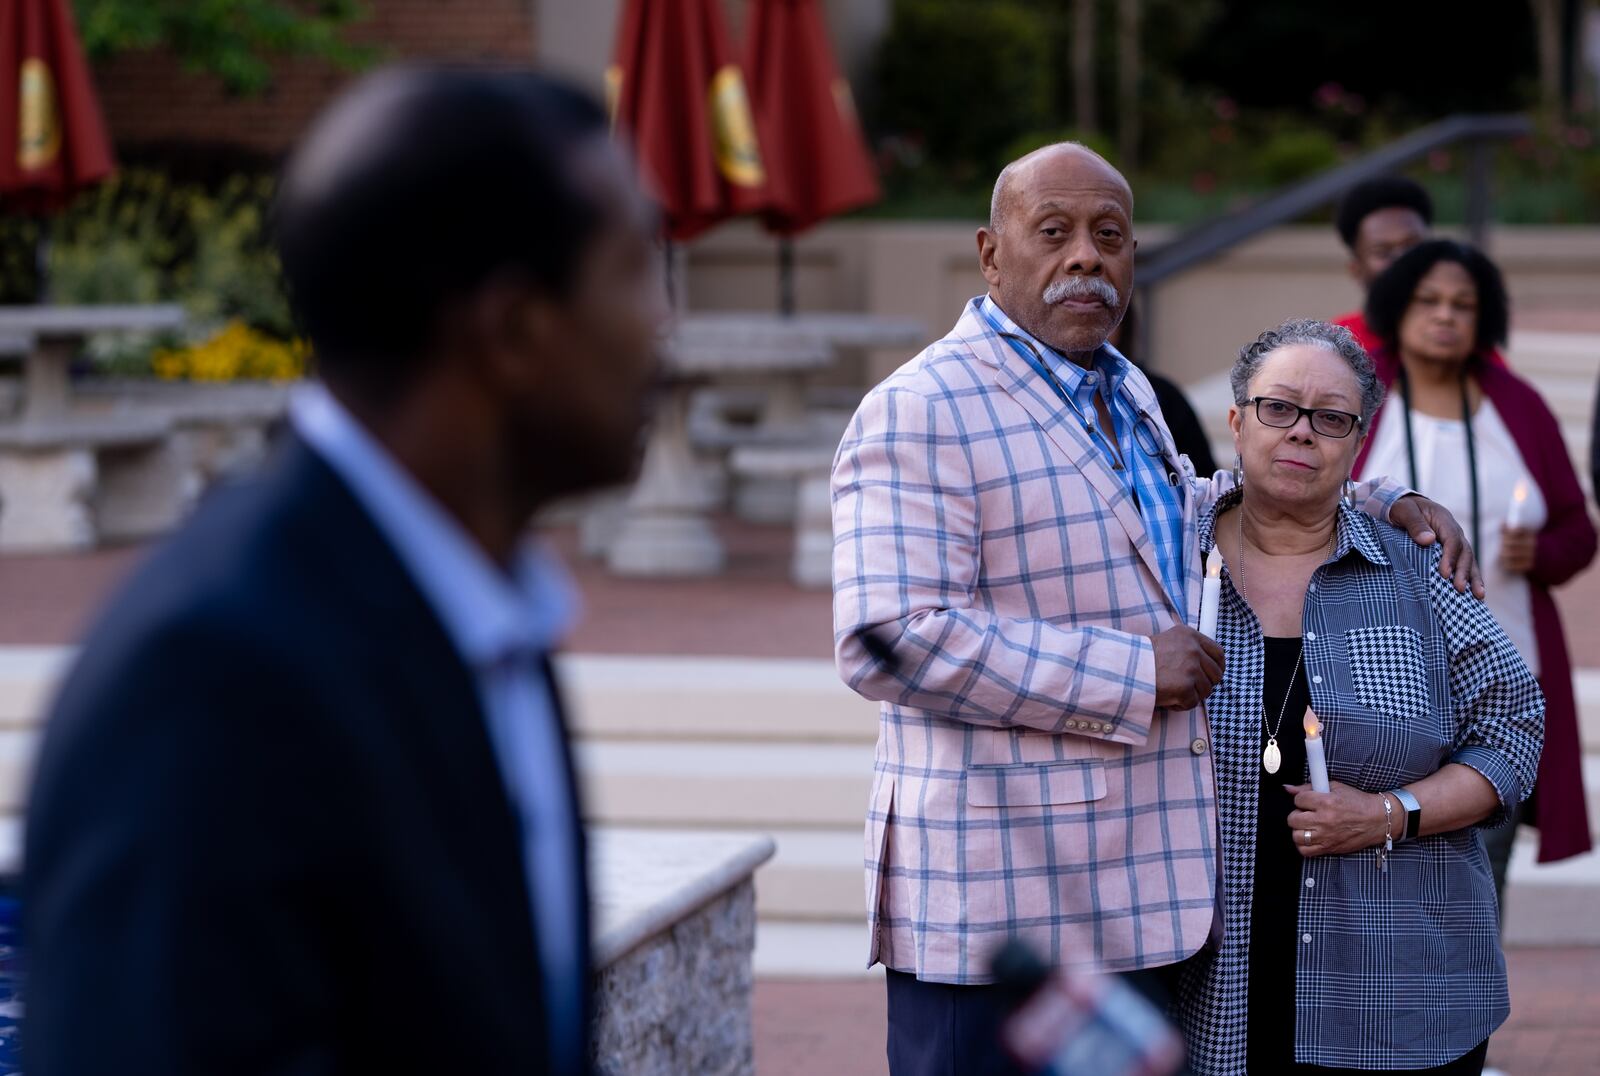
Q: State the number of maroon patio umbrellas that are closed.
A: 3